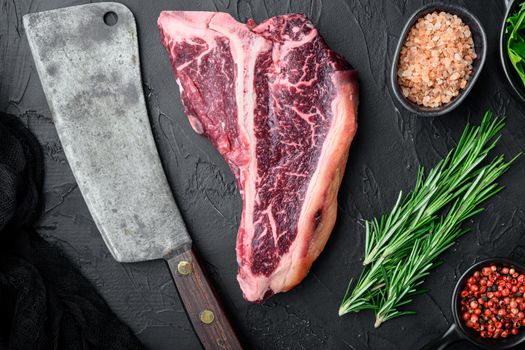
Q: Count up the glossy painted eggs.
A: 0